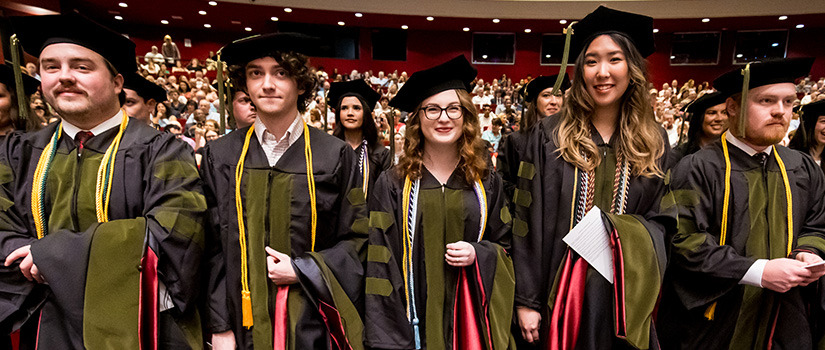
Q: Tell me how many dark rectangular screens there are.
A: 6